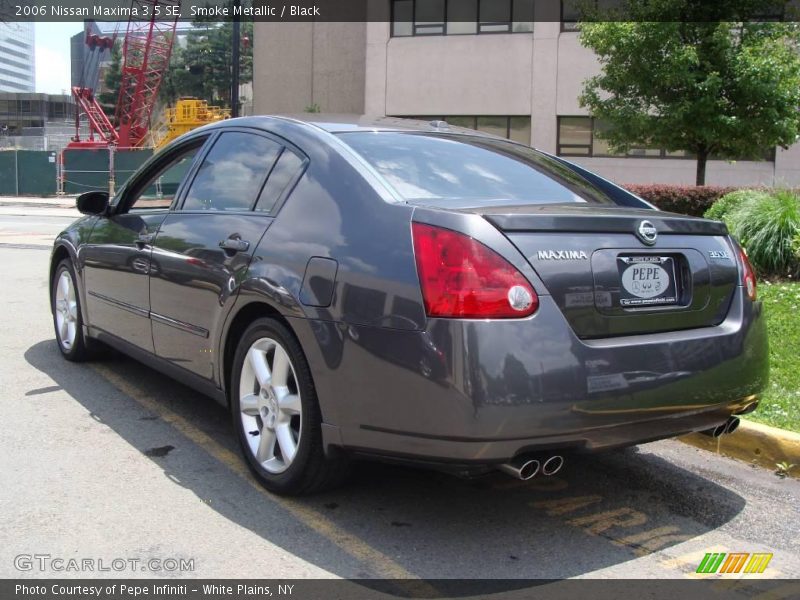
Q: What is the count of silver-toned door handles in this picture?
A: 2